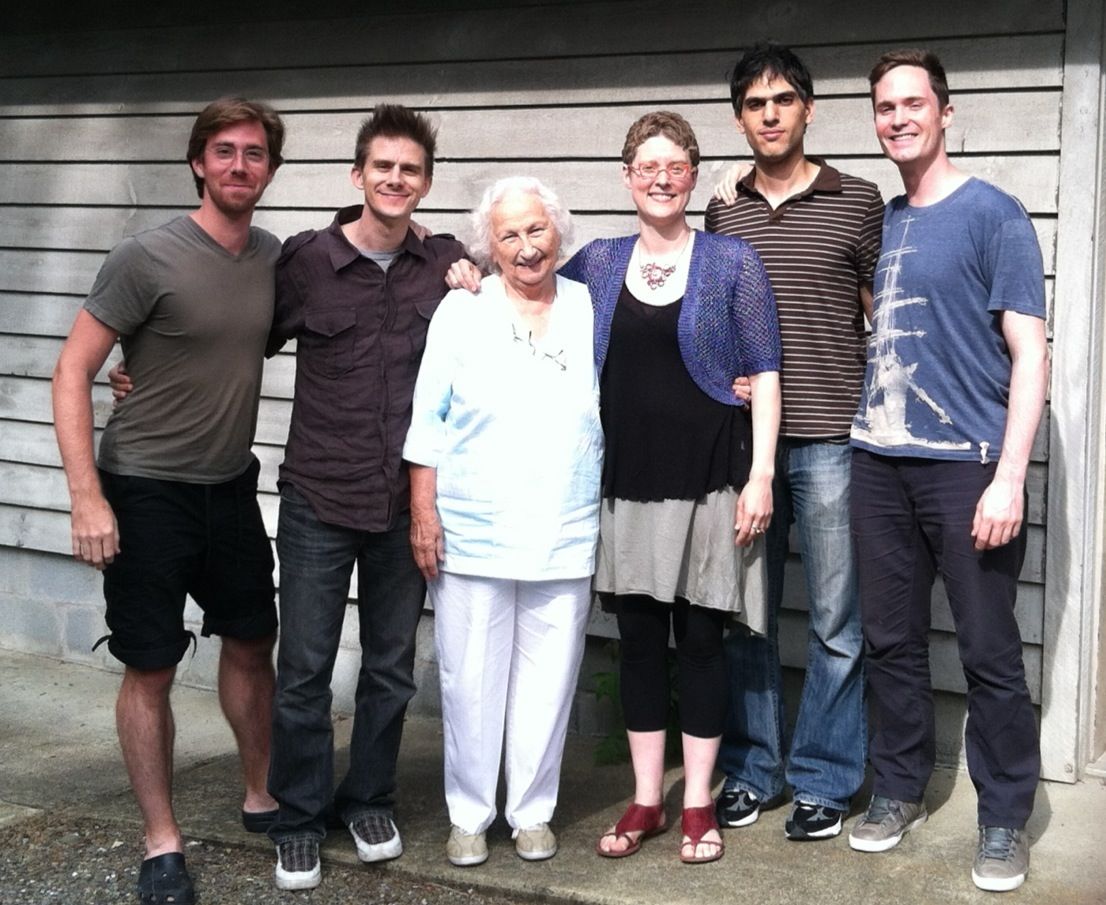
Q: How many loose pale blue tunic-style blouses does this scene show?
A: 1